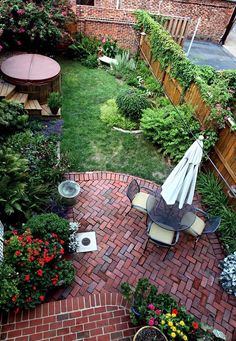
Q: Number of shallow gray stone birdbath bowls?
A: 1